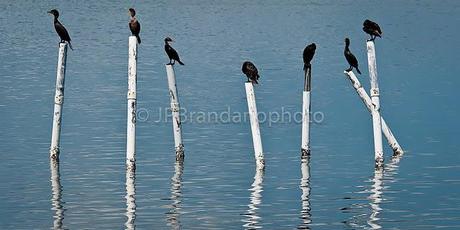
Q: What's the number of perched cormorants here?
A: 7